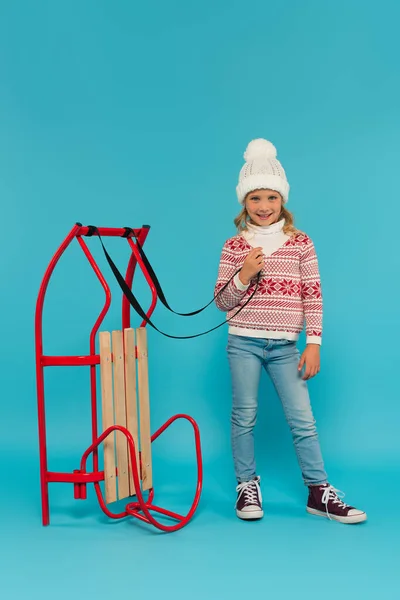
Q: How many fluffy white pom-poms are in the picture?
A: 1